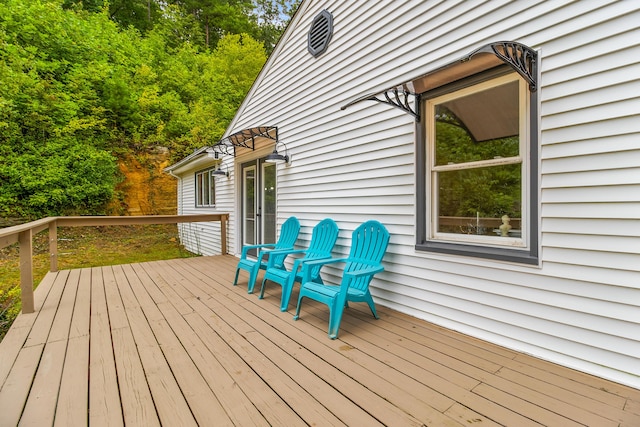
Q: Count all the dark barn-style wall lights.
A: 2